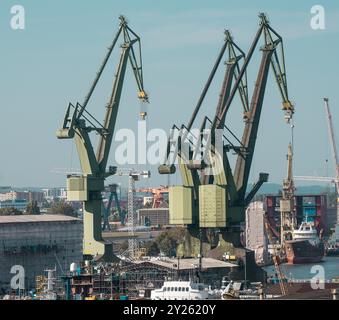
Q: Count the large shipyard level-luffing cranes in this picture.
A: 3